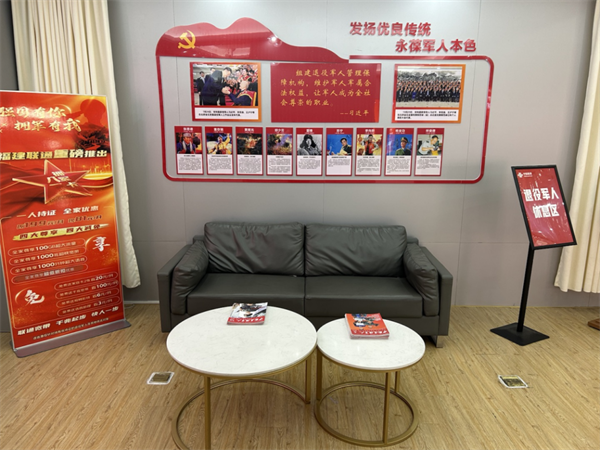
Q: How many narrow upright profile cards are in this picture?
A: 9